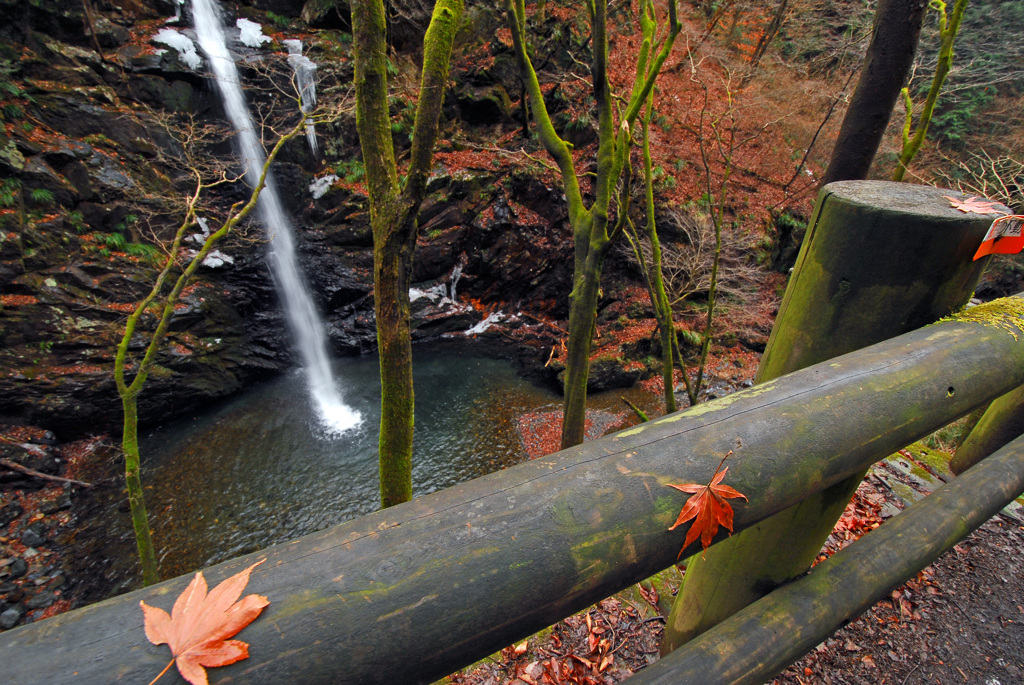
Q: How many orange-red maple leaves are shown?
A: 3